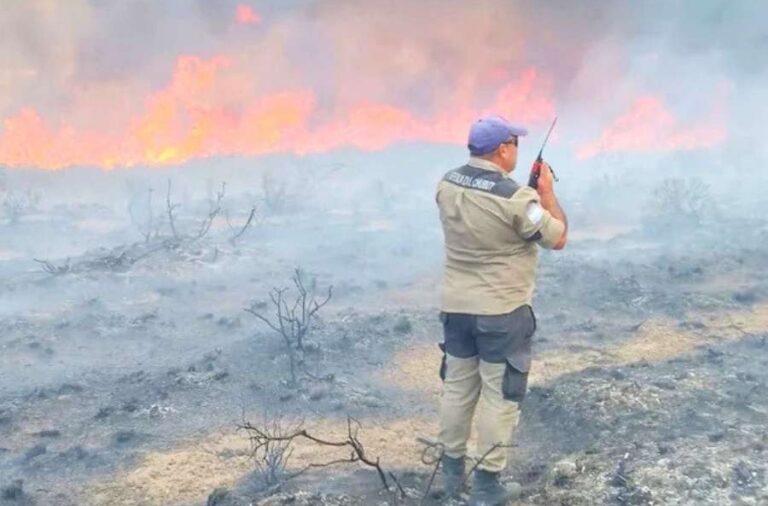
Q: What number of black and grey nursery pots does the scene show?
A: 0